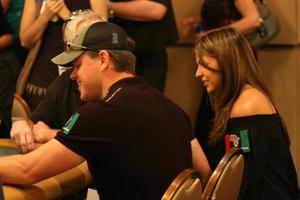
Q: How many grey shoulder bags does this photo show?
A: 1